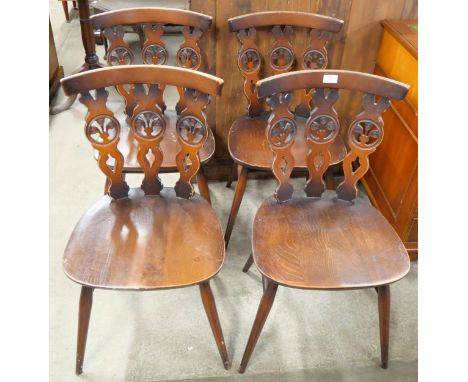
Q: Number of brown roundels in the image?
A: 12